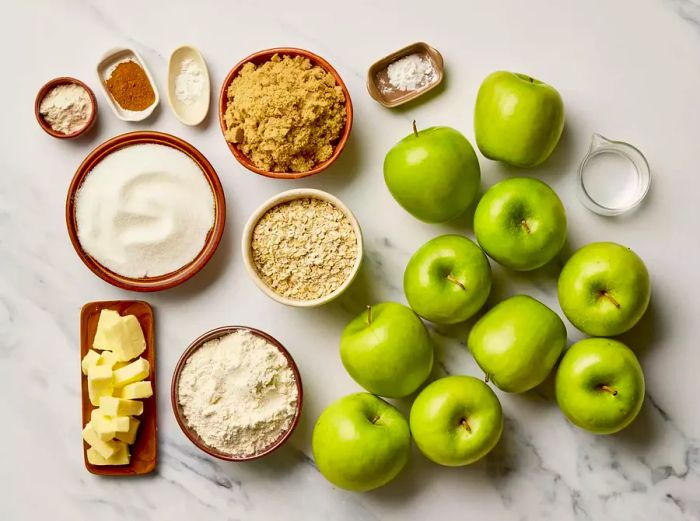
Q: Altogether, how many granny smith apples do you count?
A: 10